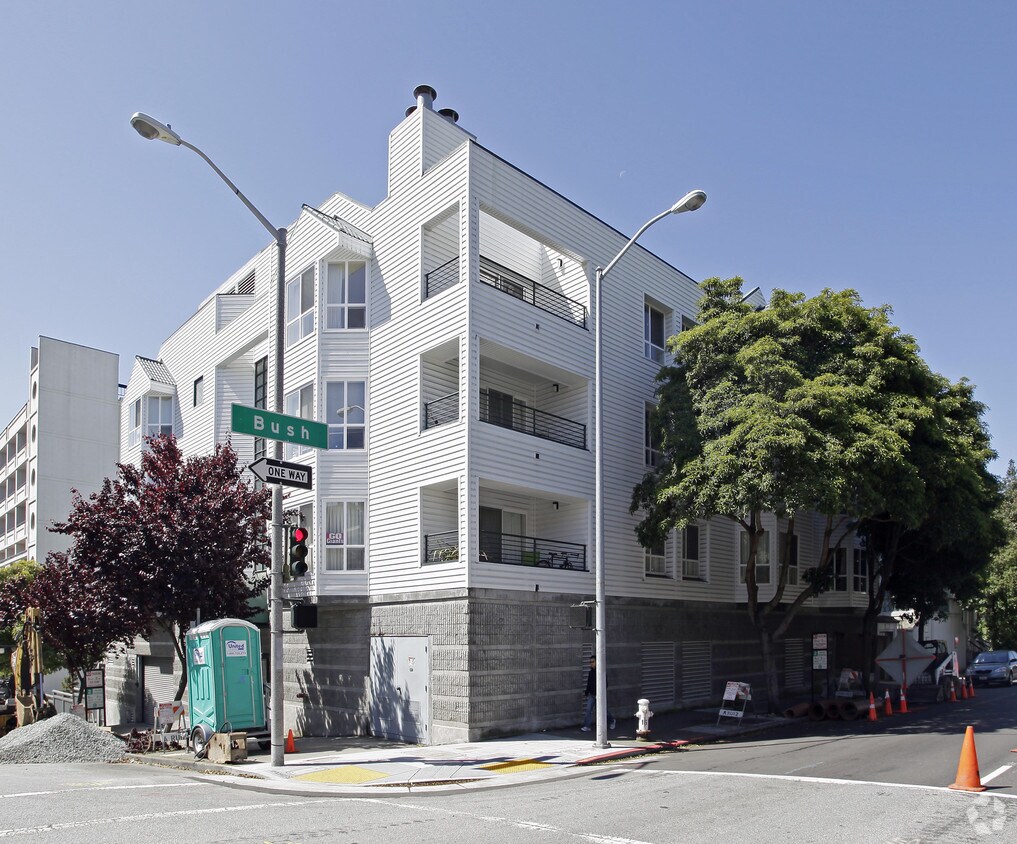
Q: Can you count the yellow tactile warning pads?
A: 2